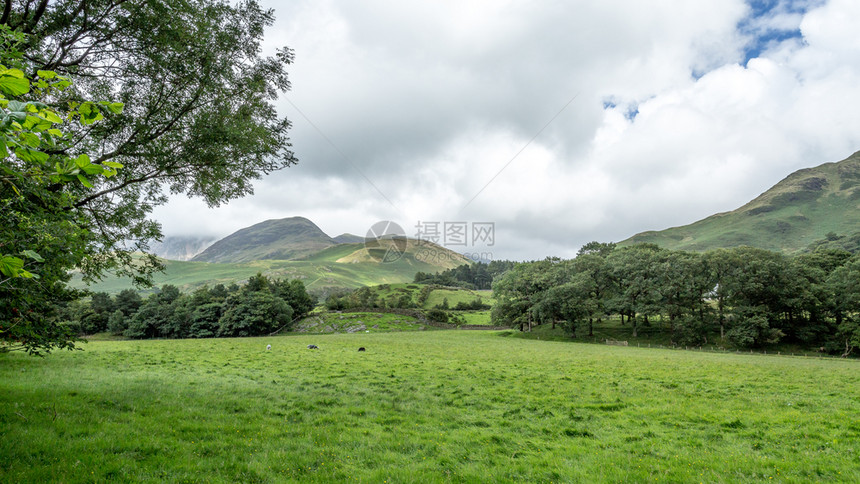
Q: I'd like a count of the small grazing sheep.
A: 3